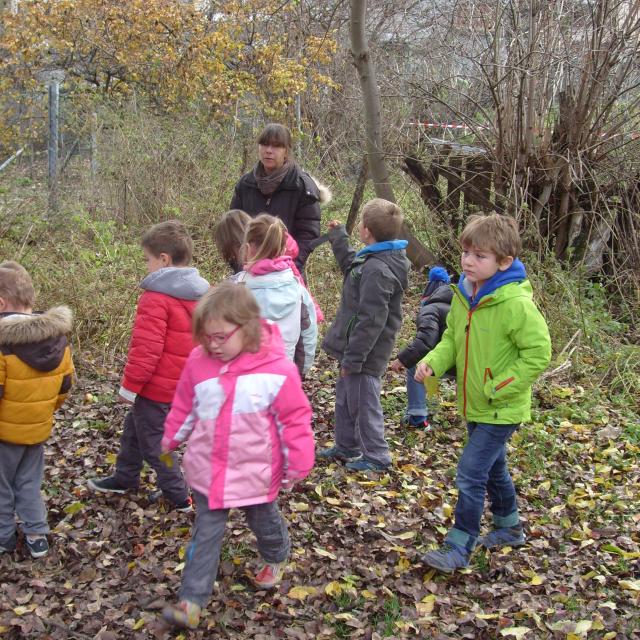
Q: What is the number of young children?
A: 8